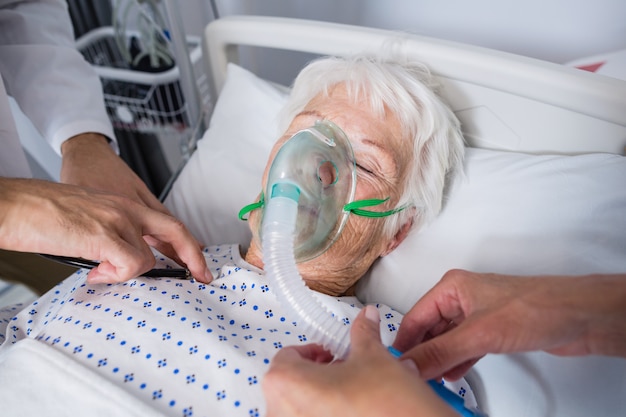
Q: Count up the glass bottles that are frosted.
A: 0